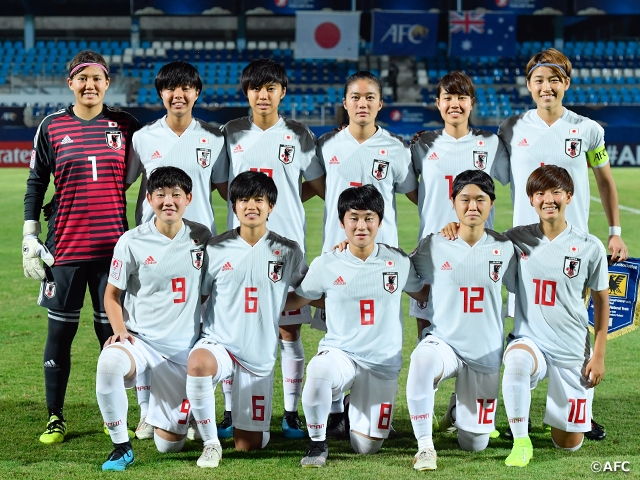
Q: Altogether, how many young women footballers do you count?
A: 11